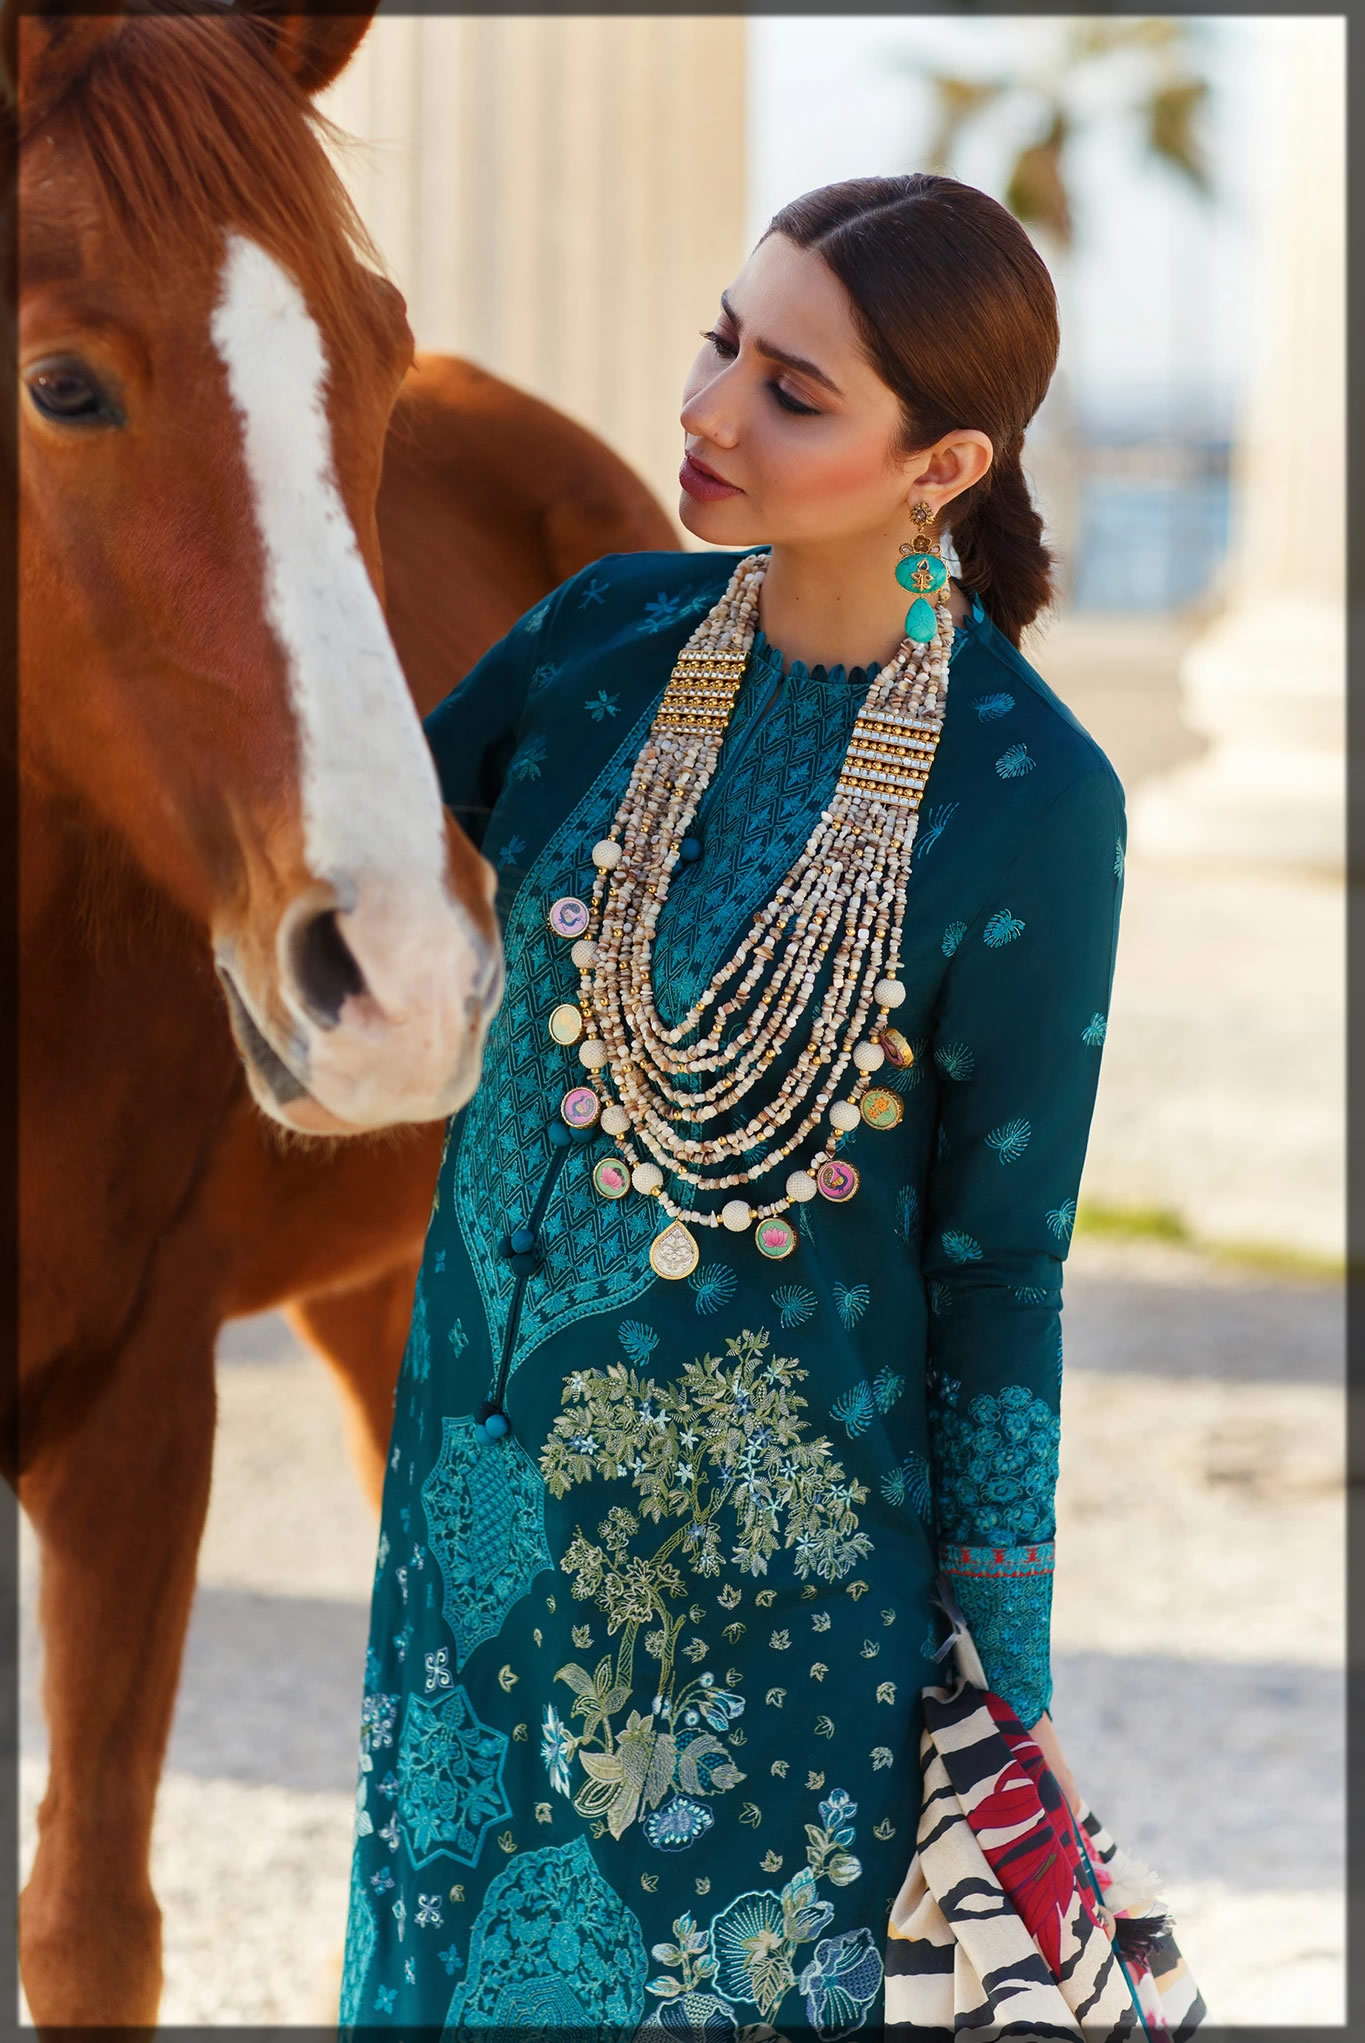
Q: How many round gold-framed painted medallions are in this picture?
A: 8